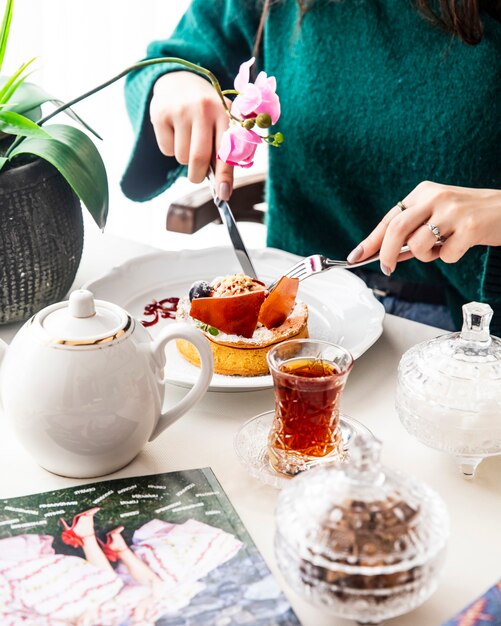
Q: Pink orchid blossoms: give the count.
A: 2